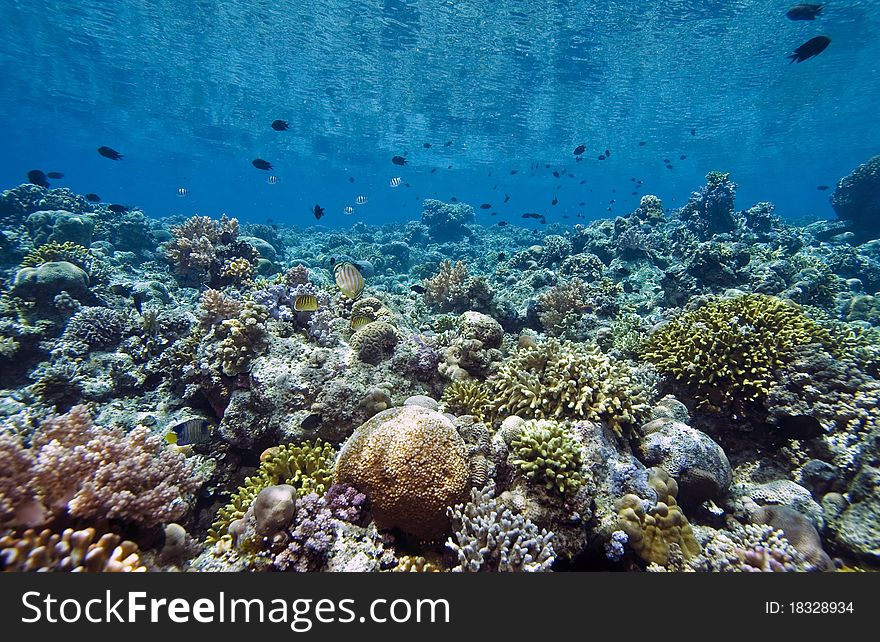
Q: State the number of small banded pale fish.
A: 5